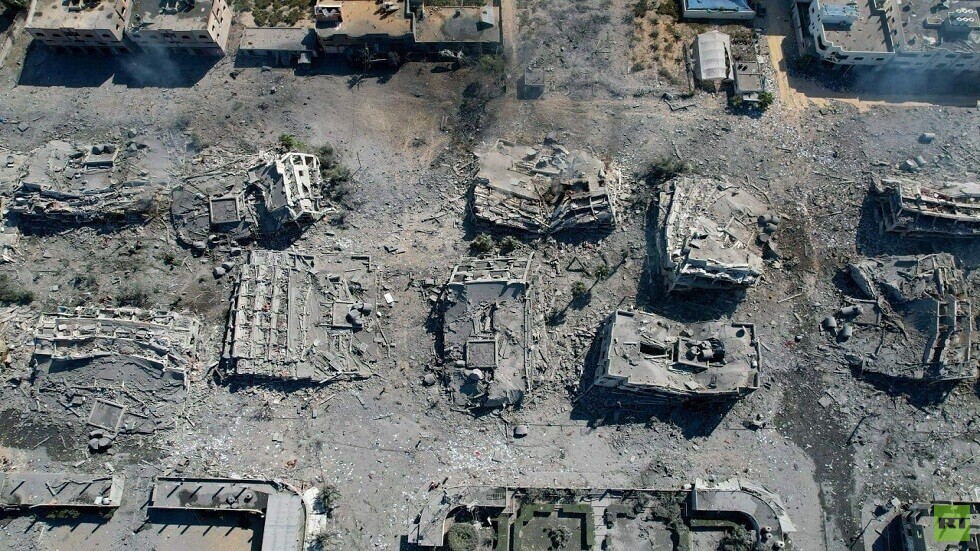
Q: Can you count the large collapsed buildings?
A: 10